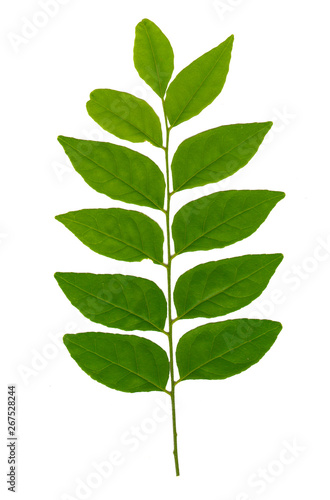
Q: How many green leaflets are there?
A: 11